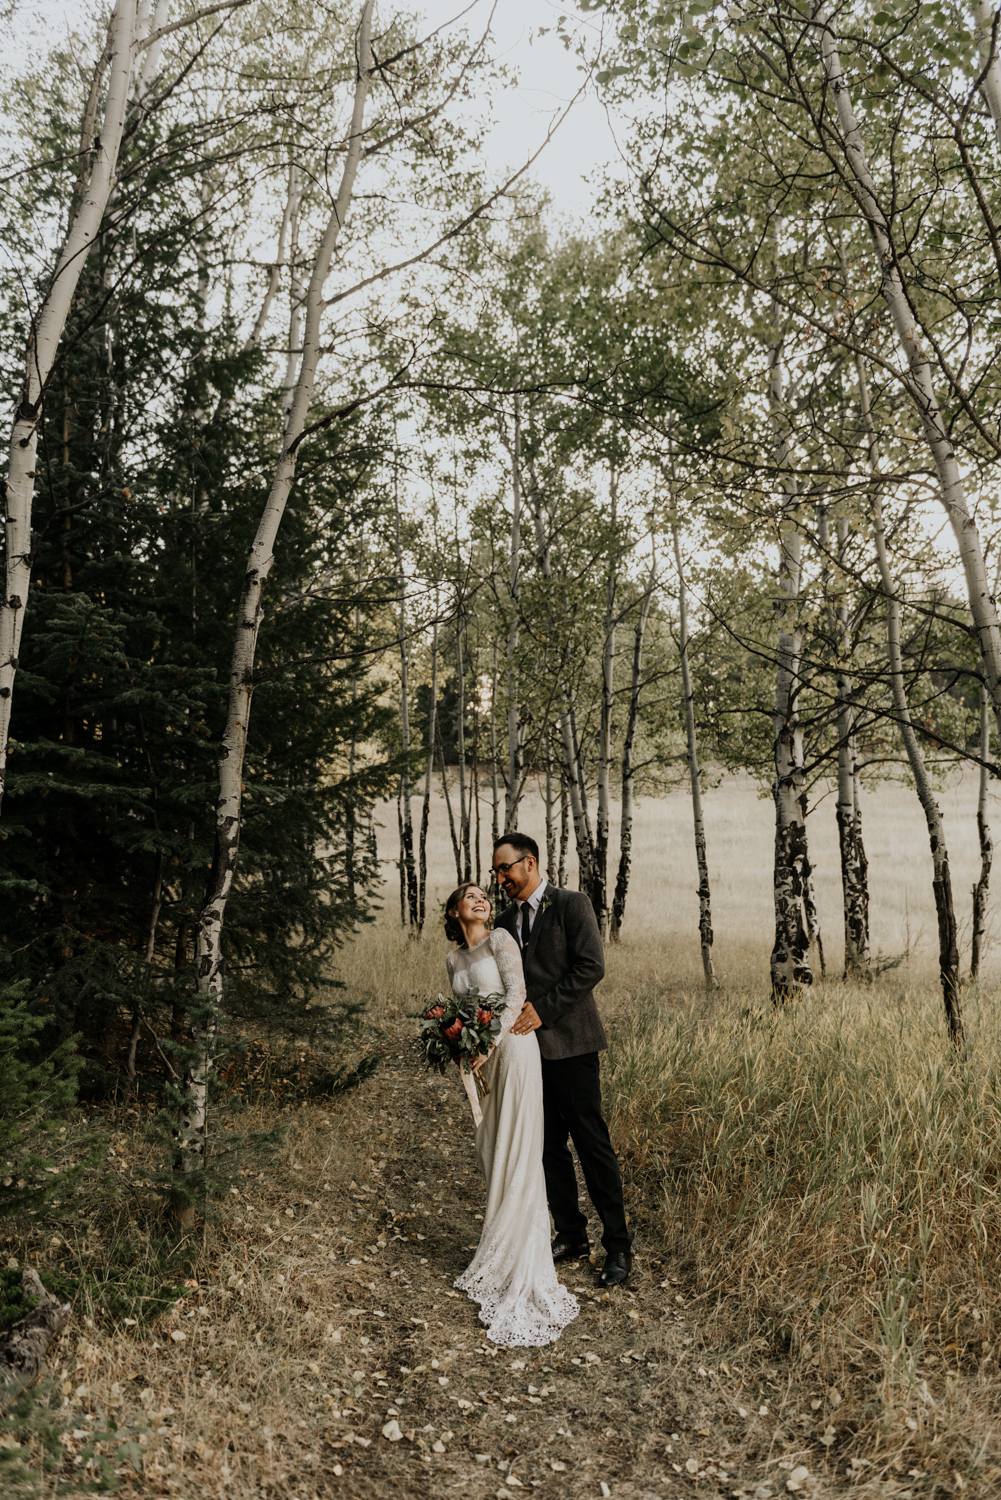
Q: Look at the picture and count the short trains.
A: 1